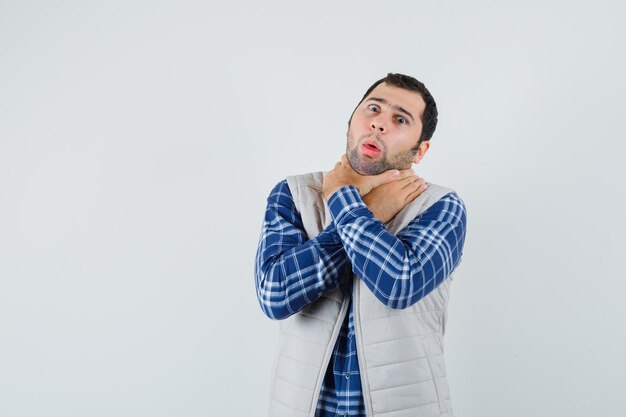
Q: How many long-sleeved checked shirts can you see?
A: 1